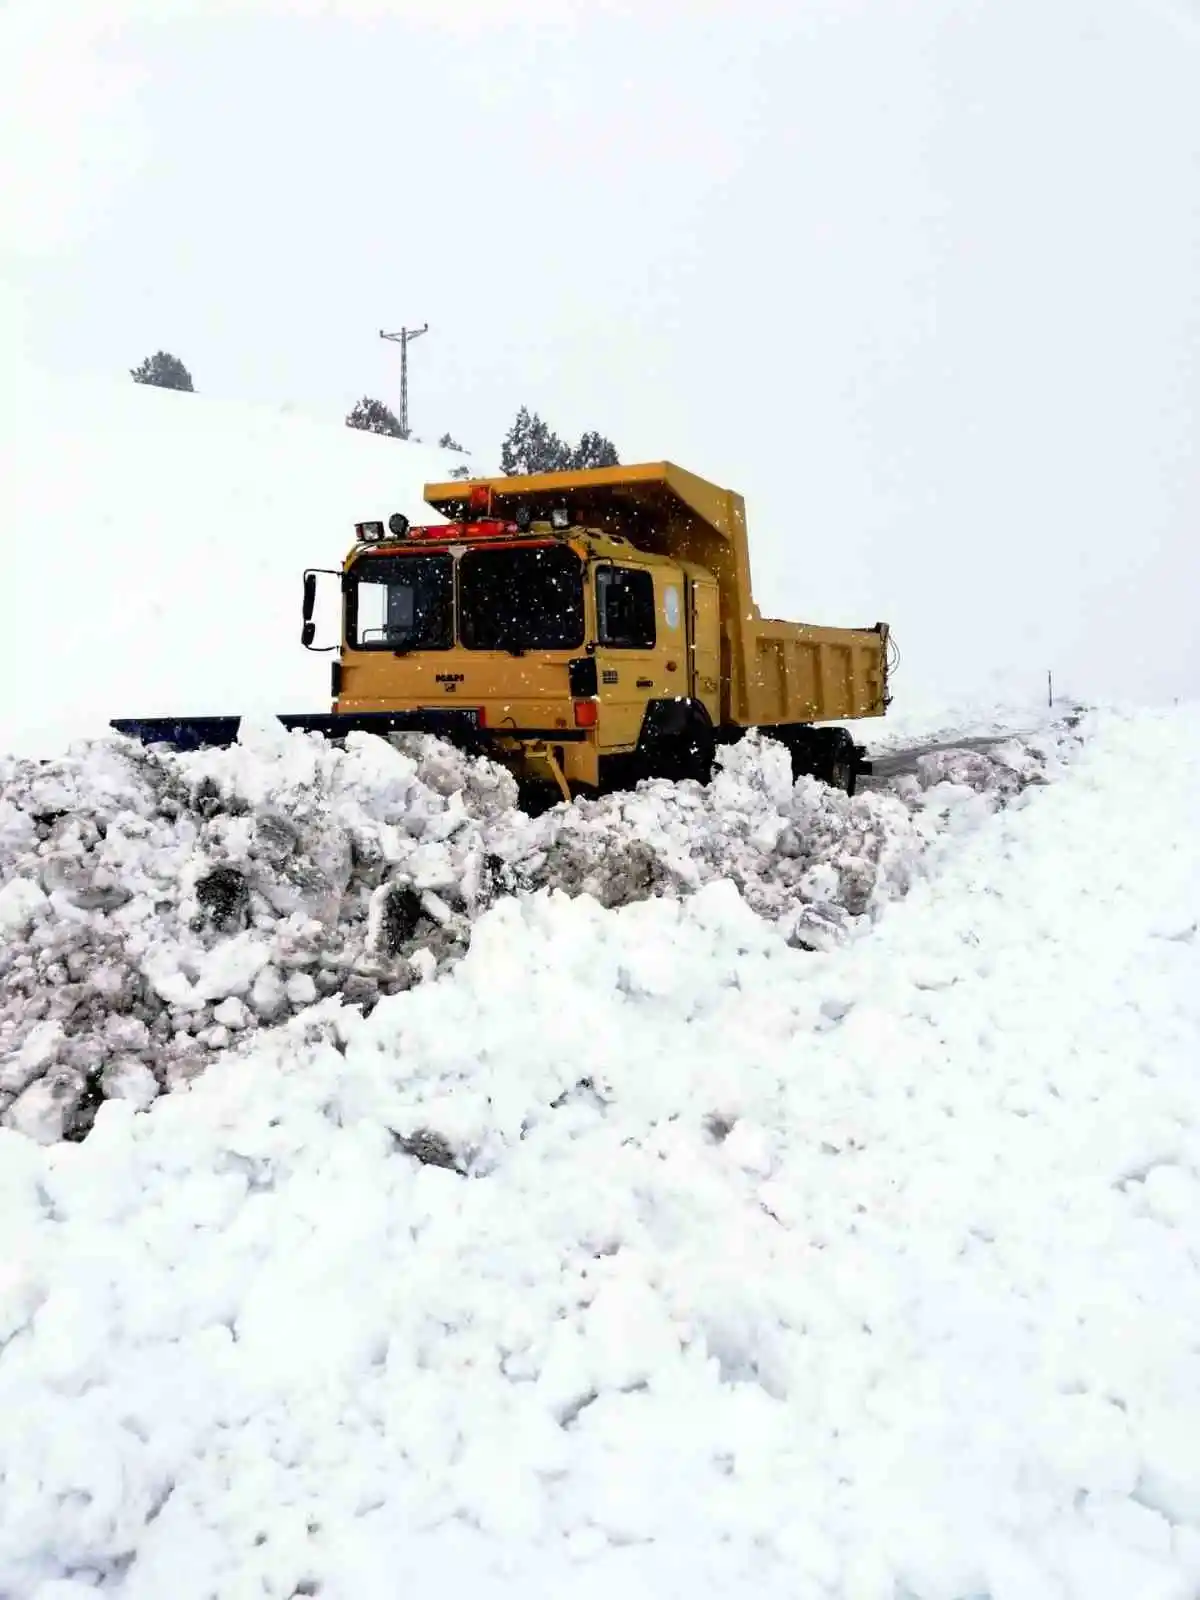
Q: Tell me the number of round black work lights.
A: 2